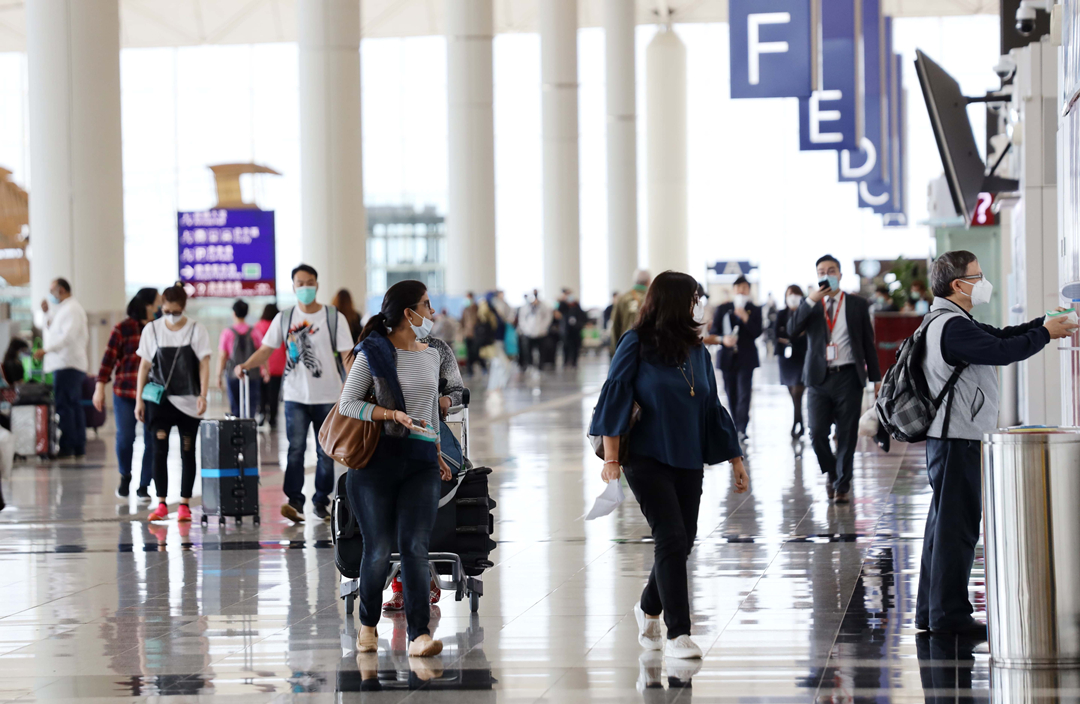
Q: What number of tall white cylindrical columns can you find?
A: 6